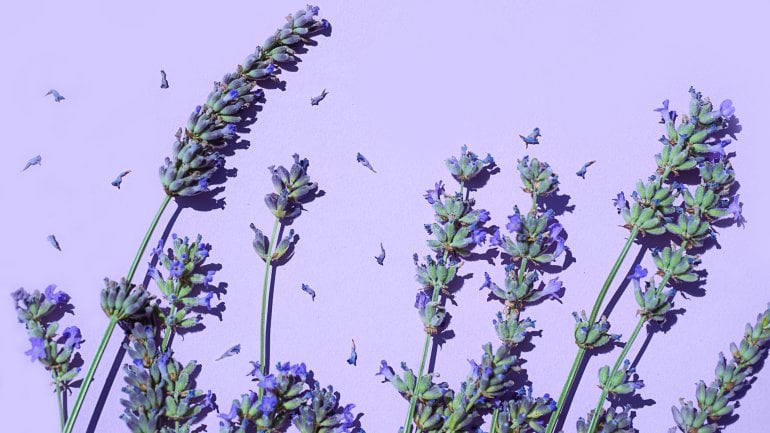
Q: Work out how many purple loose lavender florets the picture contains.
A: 13